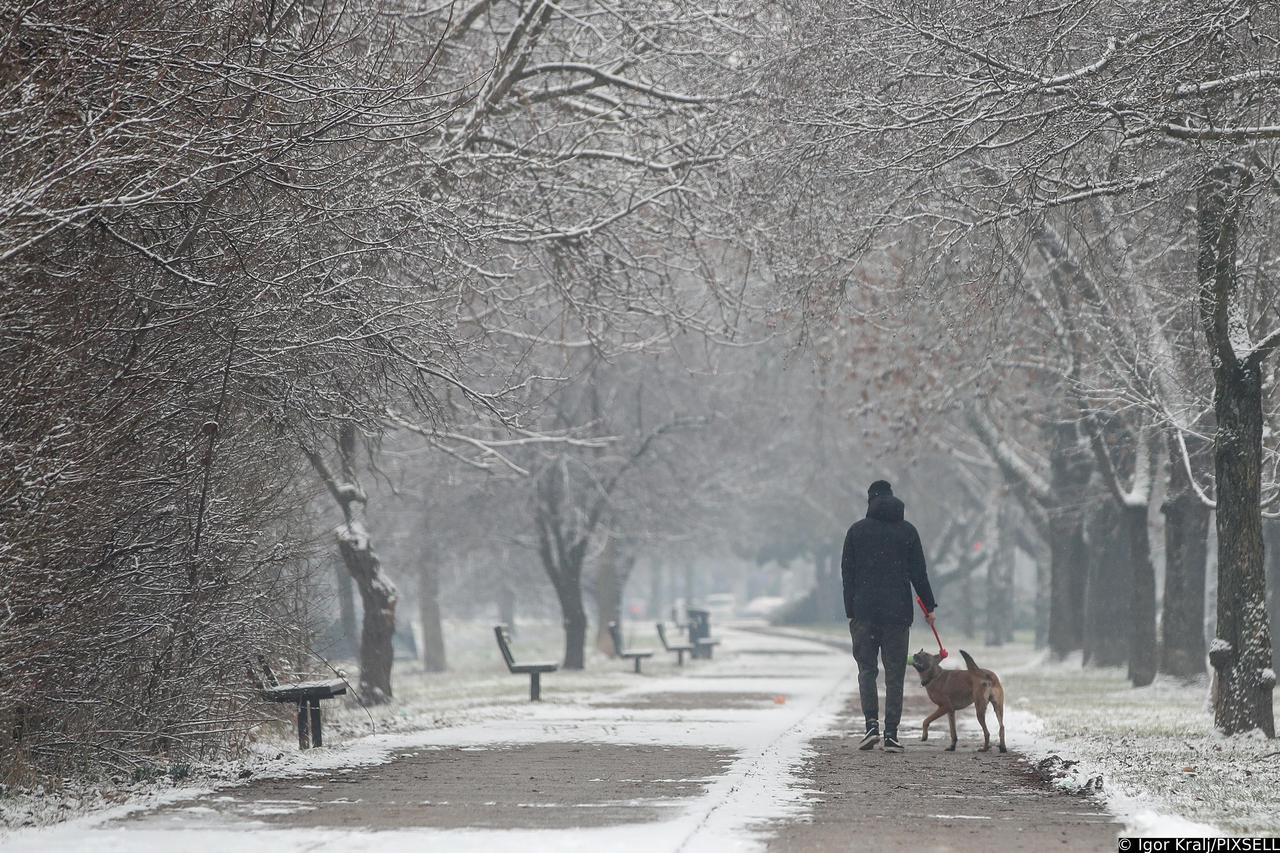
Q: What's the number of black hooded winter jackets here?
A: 1